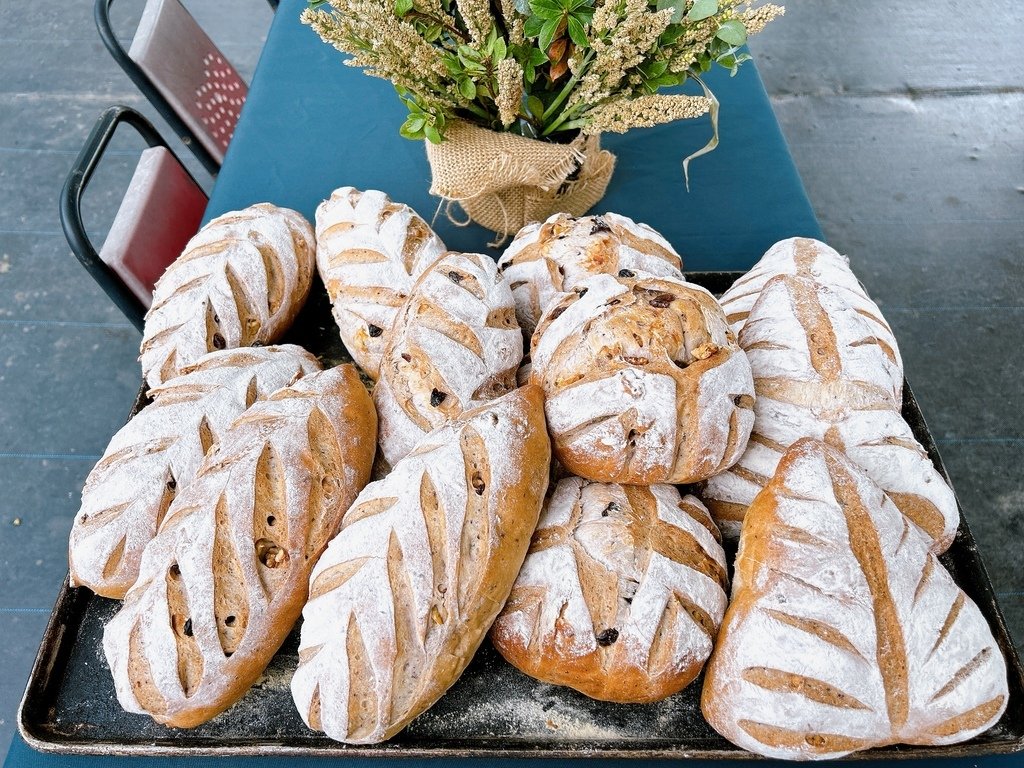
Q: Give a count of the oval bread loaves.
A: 6